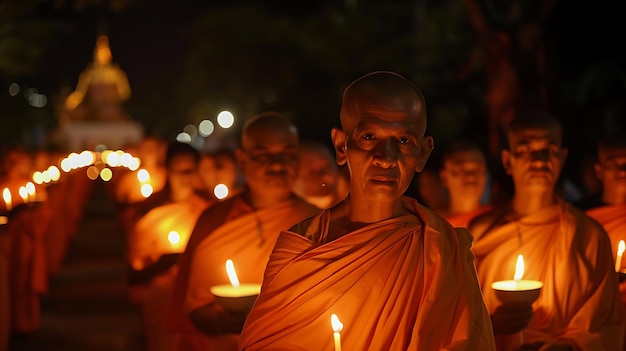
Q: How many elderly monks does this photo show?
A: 1